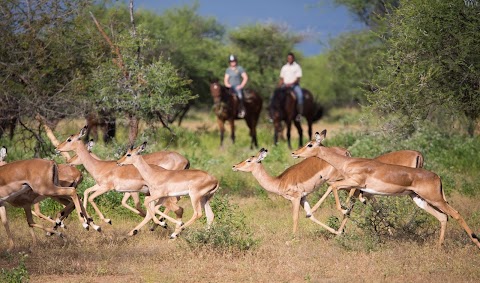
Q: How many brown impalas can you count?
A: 8